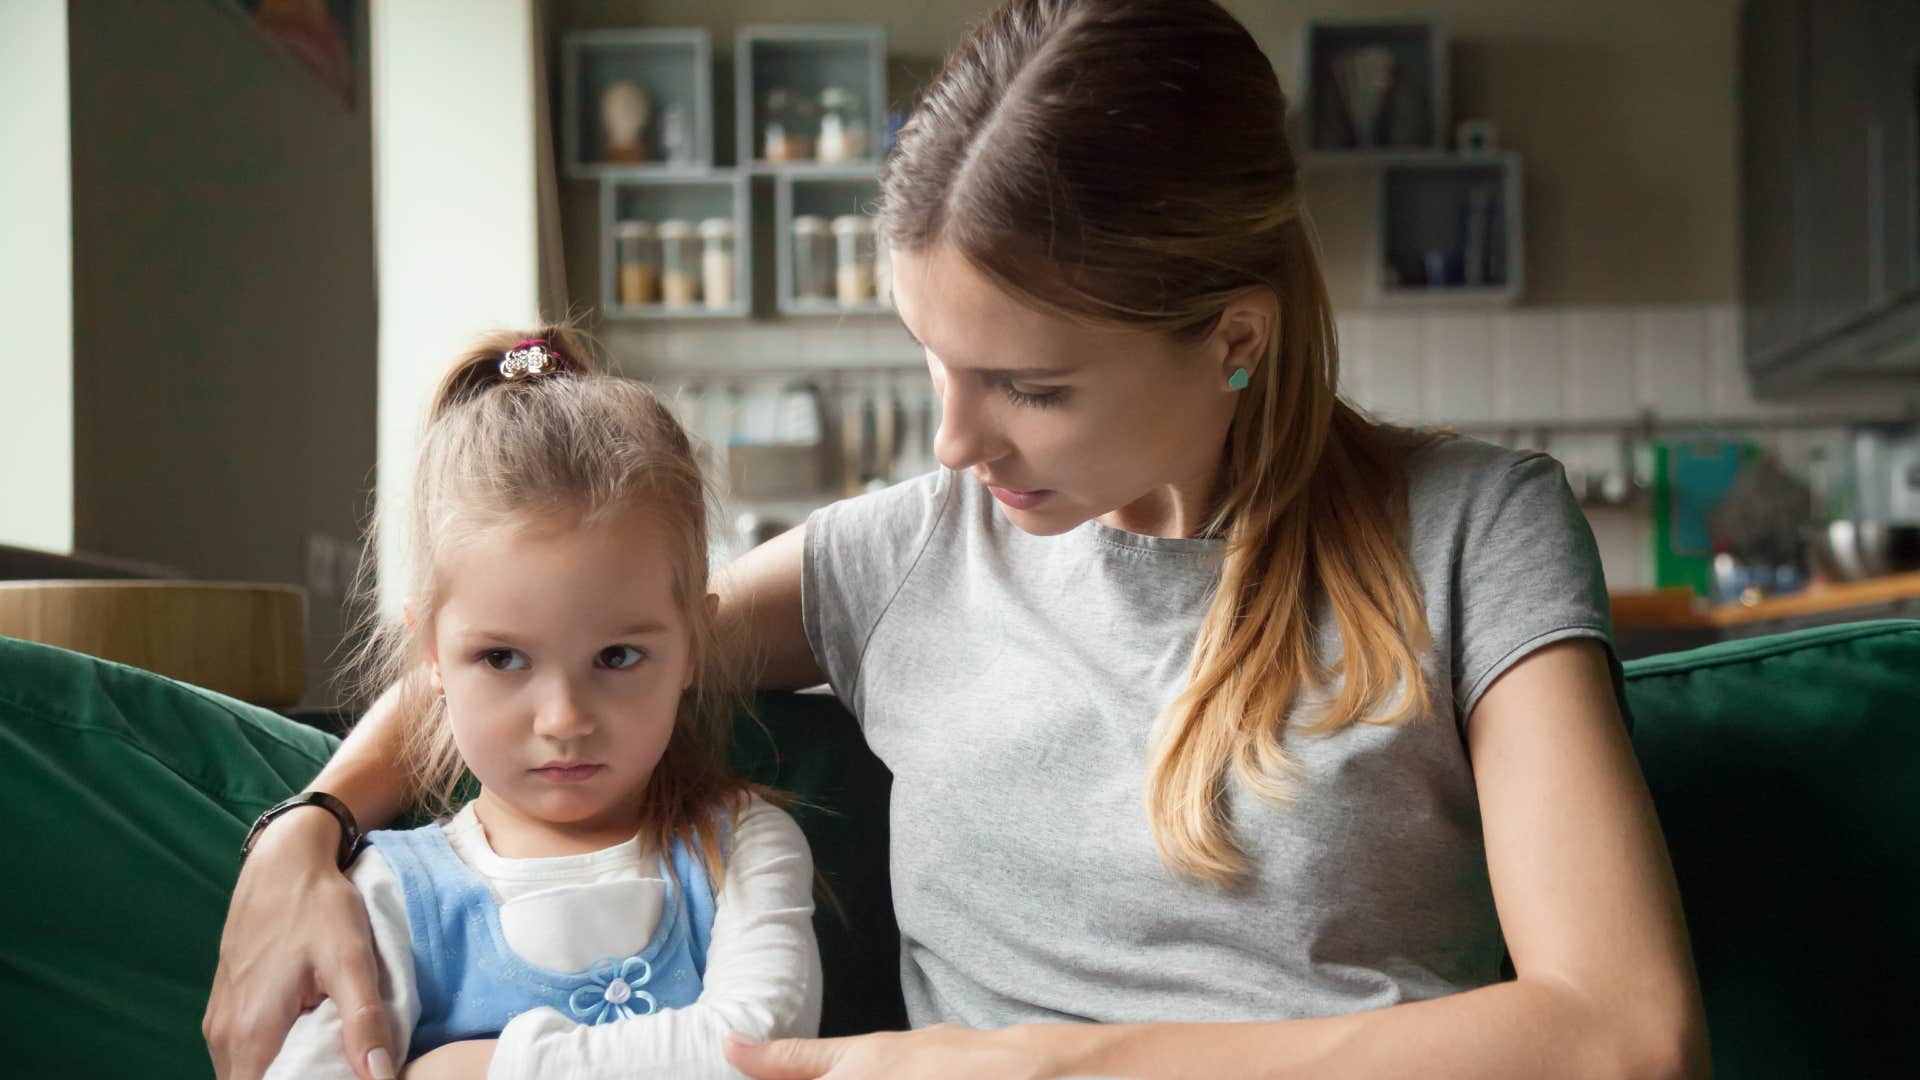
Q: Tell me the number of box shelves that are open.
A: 6